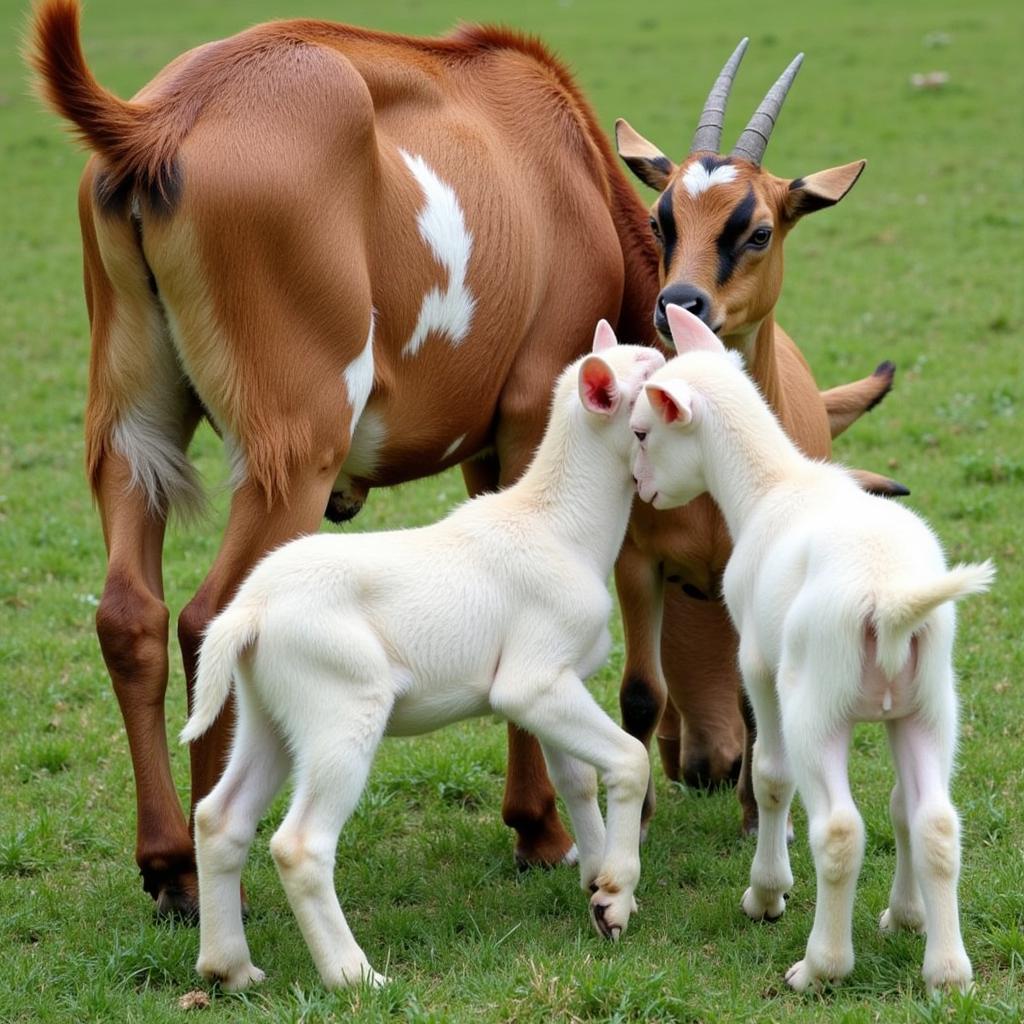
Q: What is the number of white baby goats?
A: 2